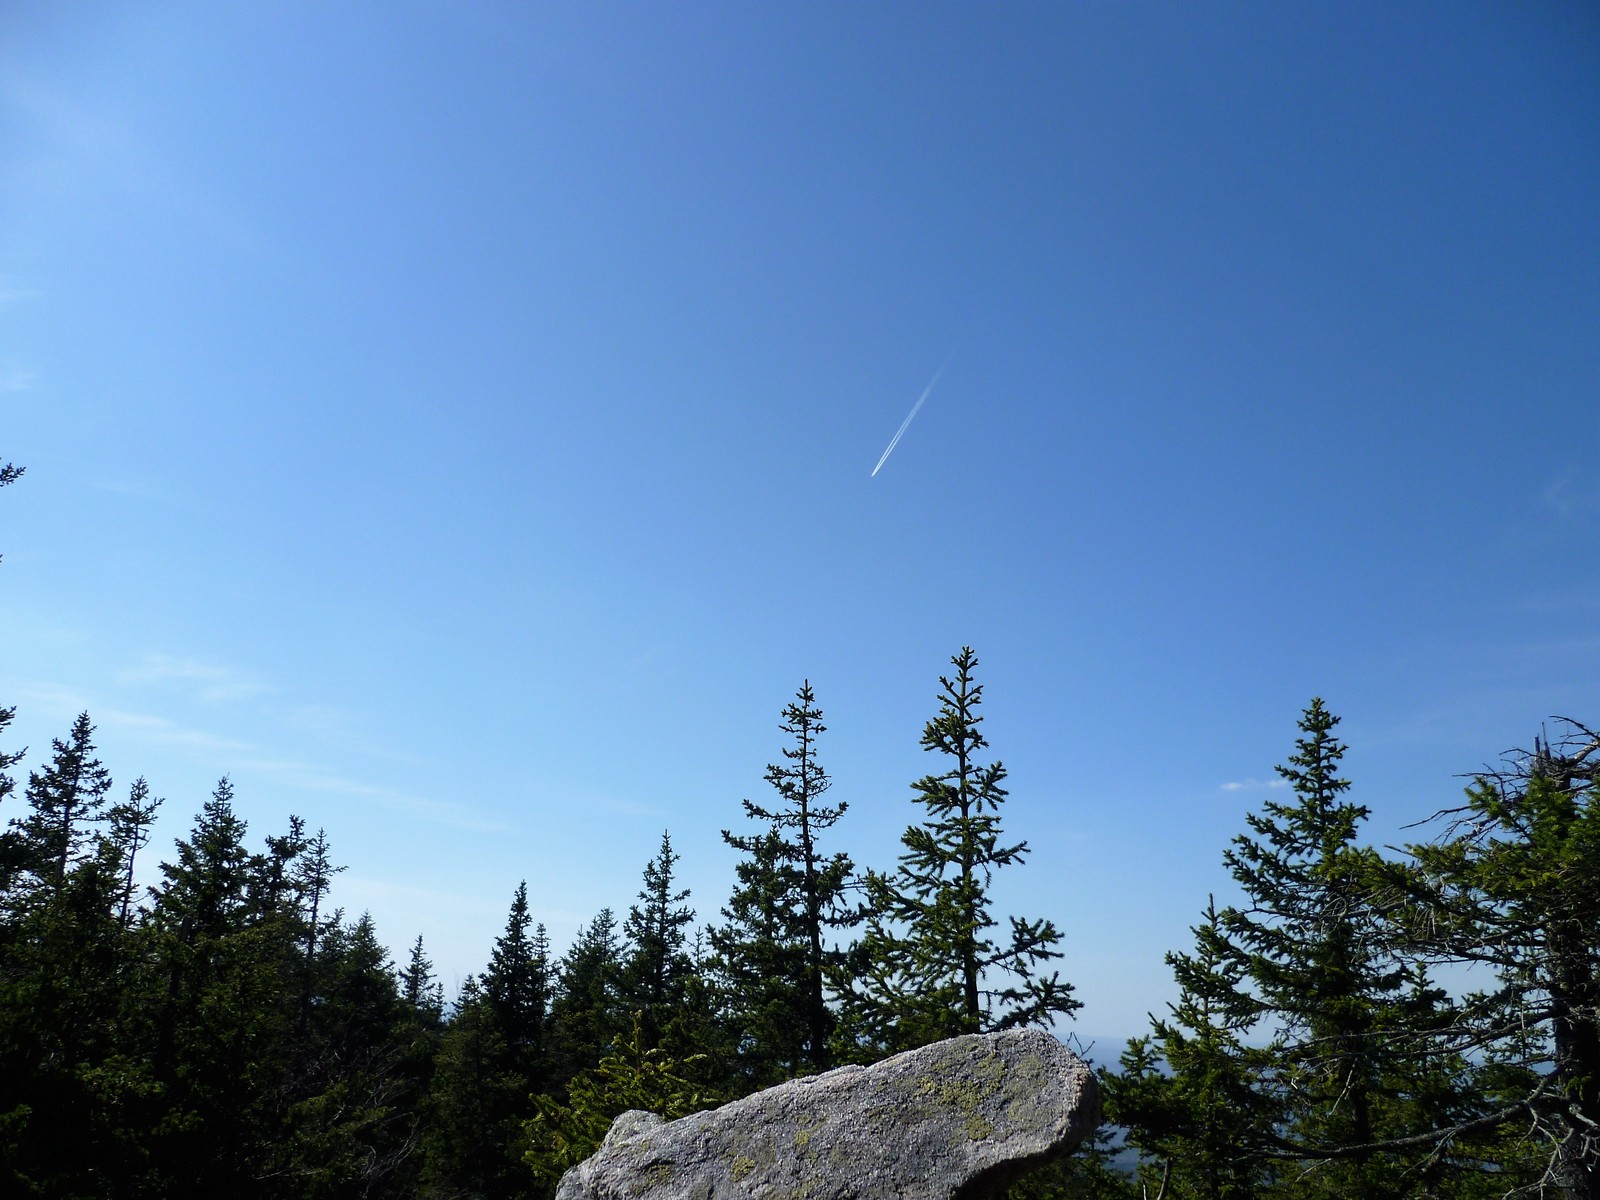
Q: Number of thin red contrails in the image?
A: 0